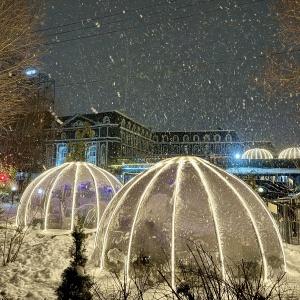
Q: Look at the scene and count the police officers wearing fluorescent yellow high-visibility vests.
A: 0